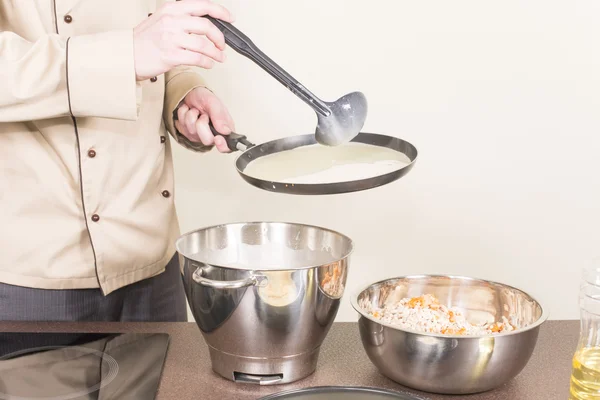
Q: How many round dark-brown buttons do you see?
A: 7